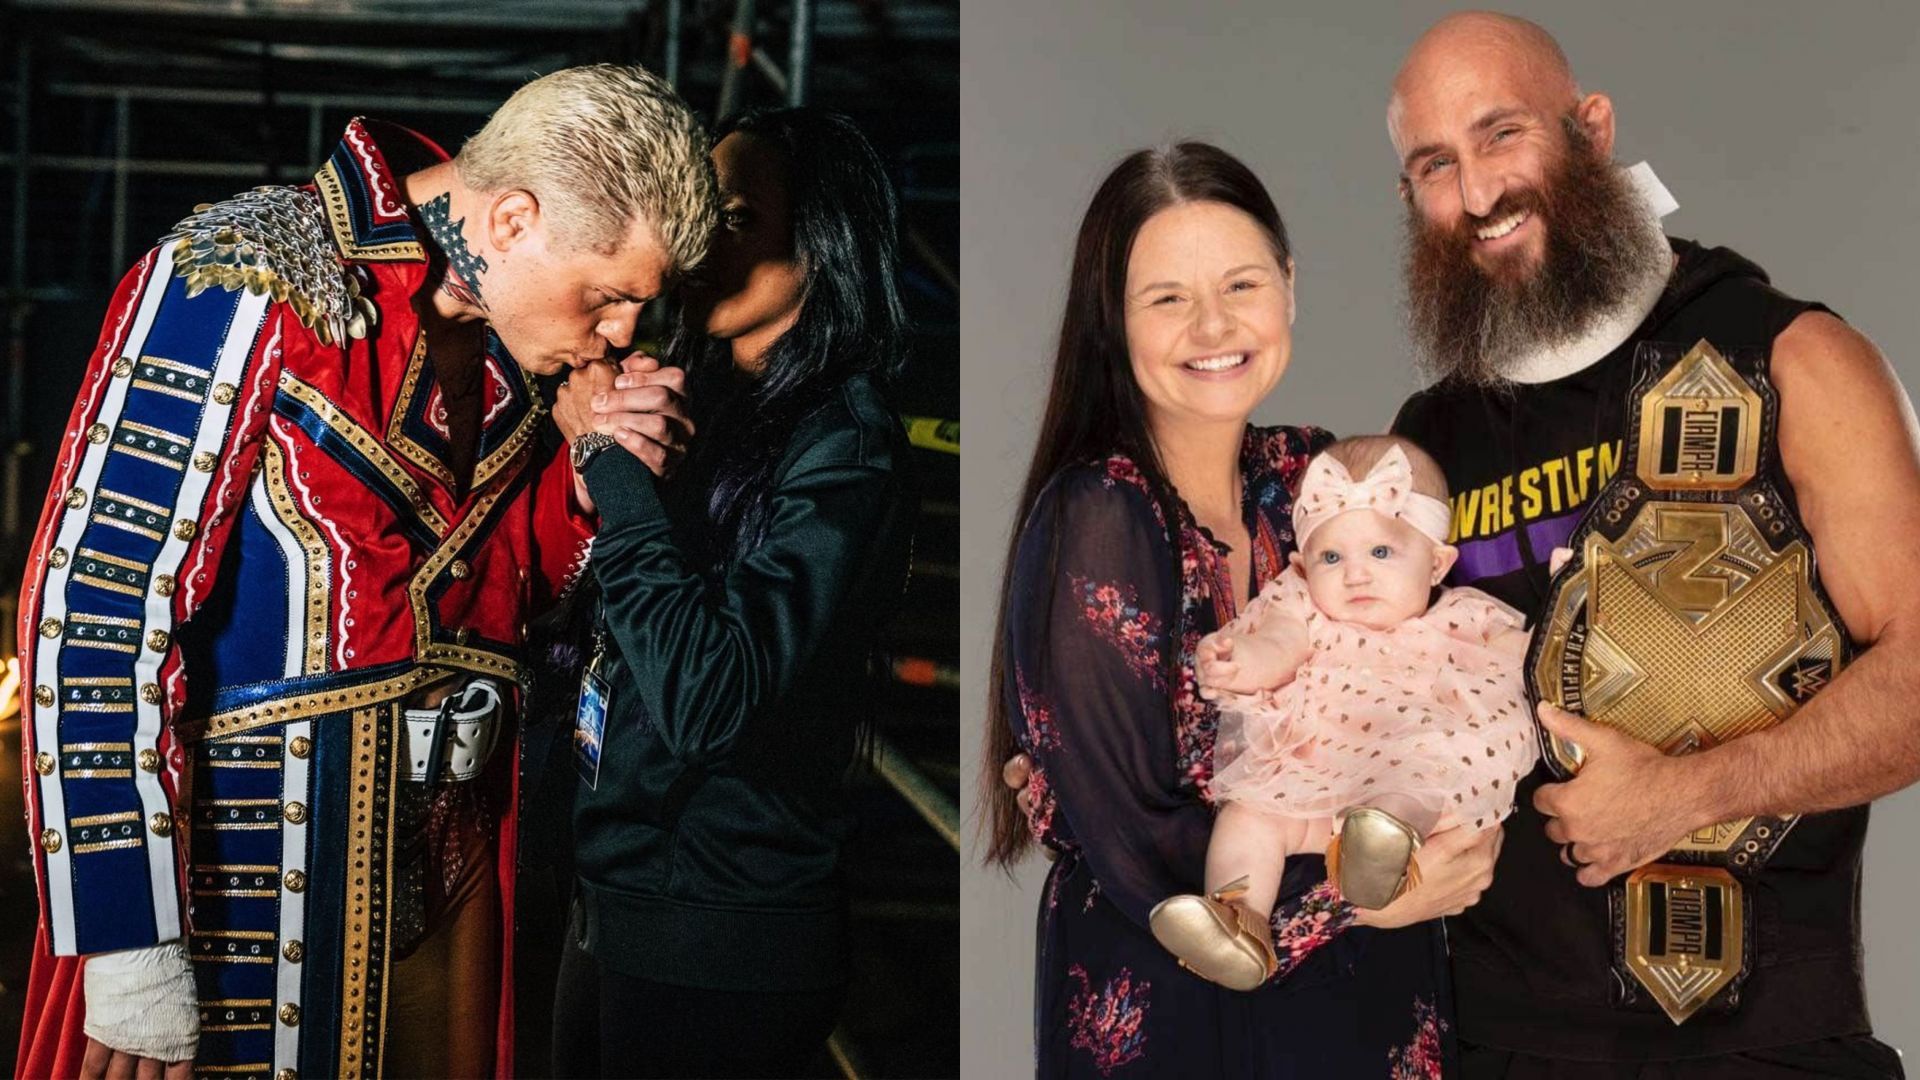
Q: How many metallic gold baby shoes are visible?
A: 2